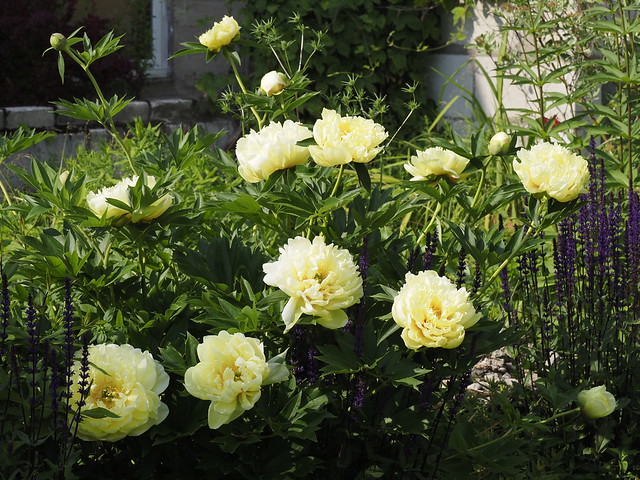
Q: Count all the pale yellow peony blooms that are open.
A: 10